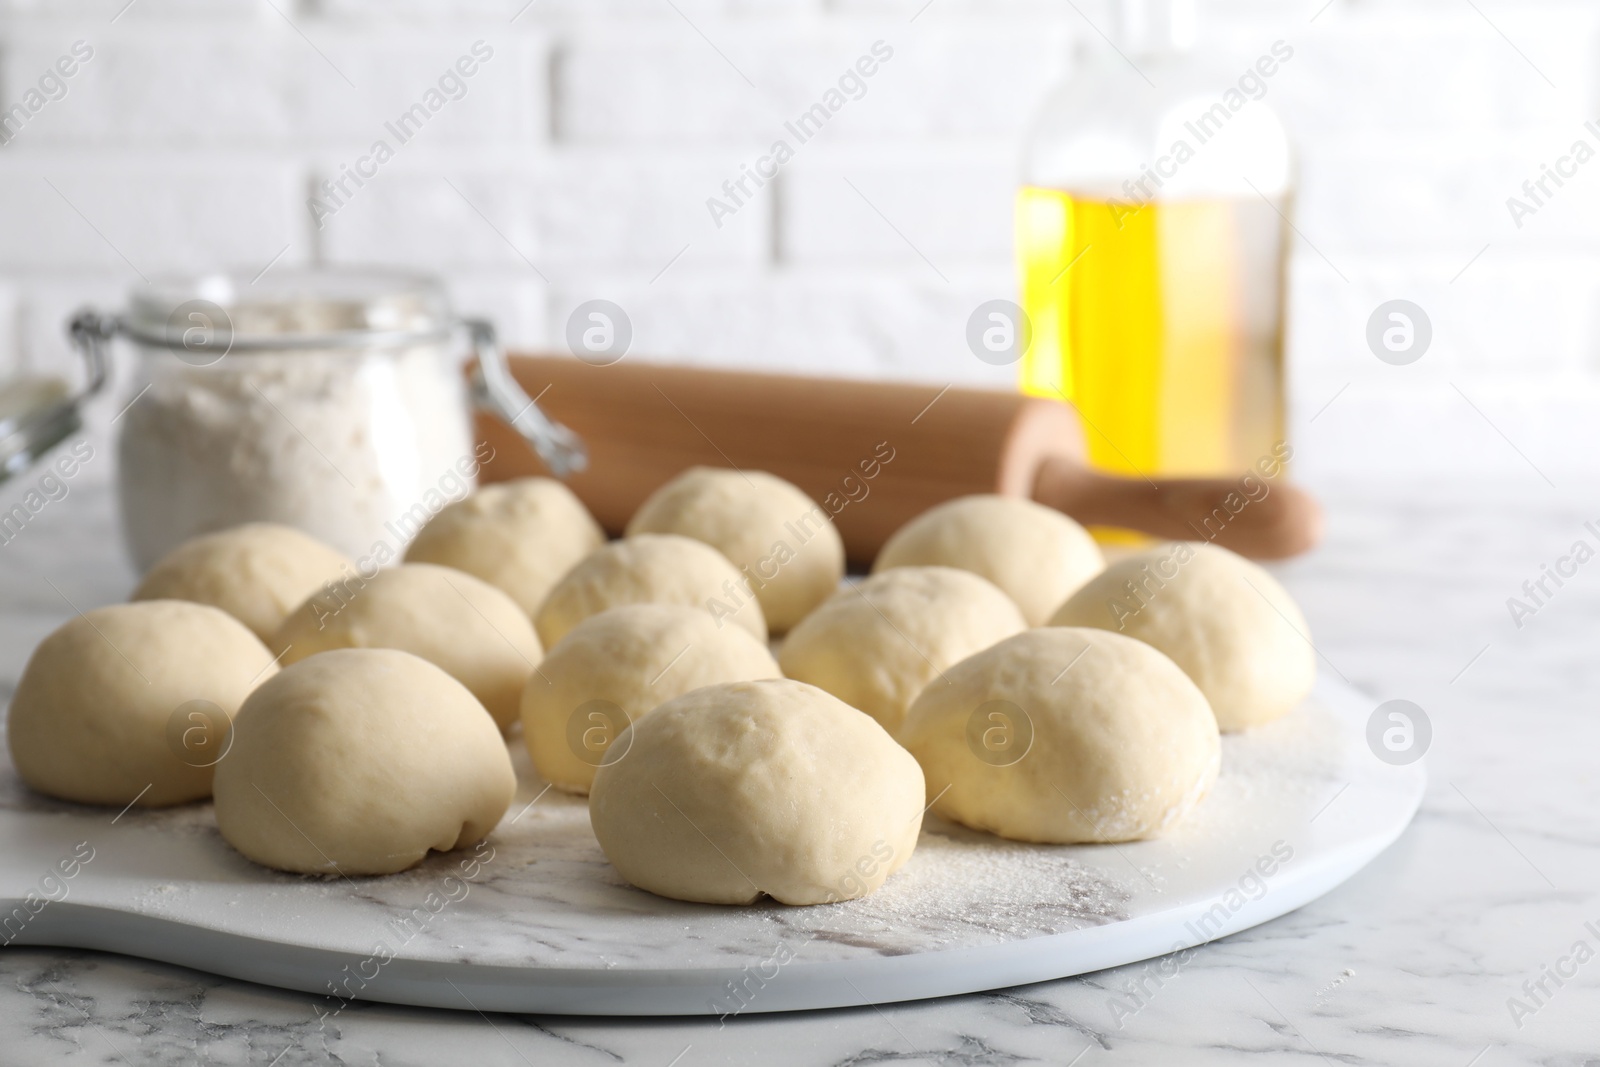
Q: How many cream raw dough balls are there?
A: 13